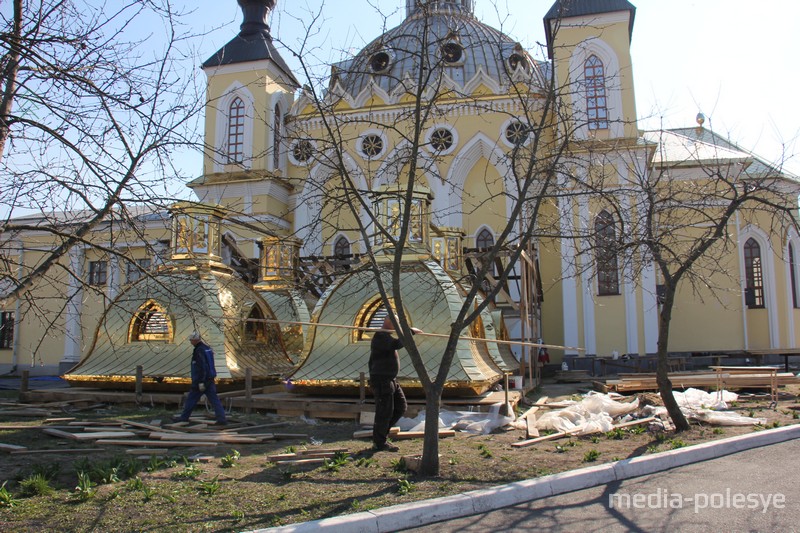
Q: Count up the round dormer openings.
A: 3